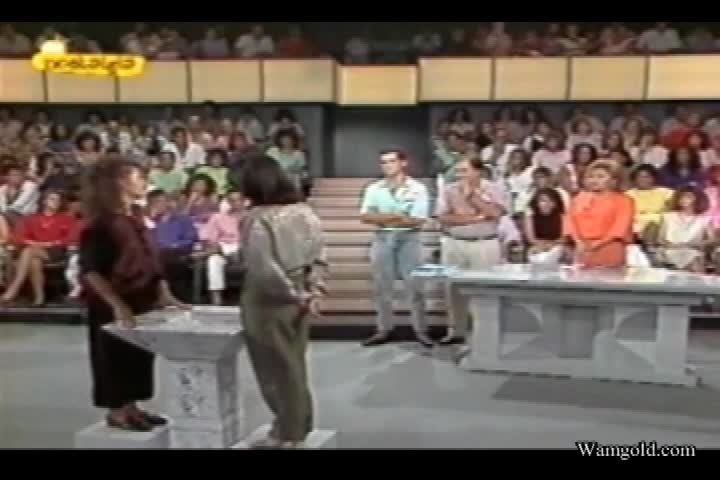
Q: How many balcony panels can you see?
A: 10